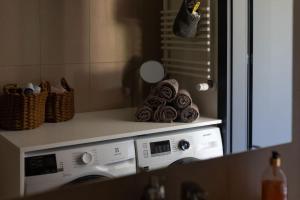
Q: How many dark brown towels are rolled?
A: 6